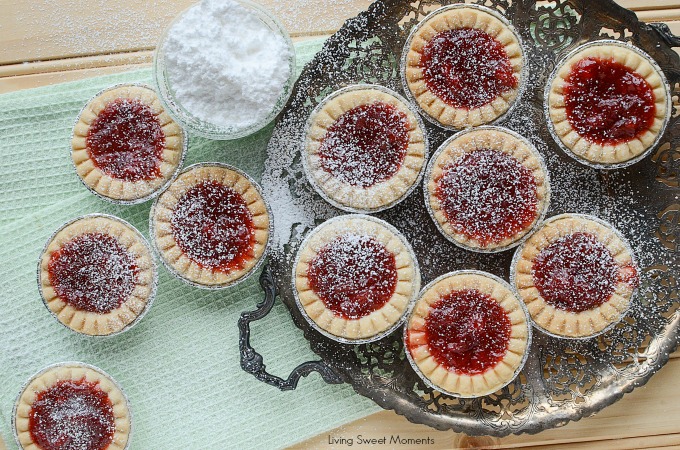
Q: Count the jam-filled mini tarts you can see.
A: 11